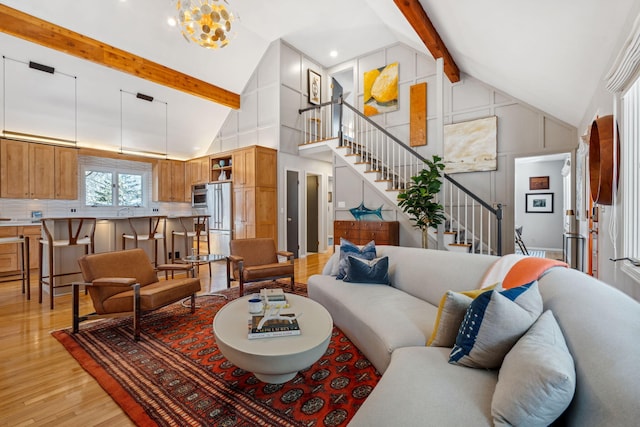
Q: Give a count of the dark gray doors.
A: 3